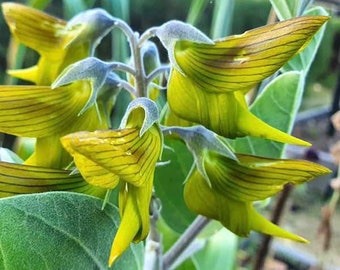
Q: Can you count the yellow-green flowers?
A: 6